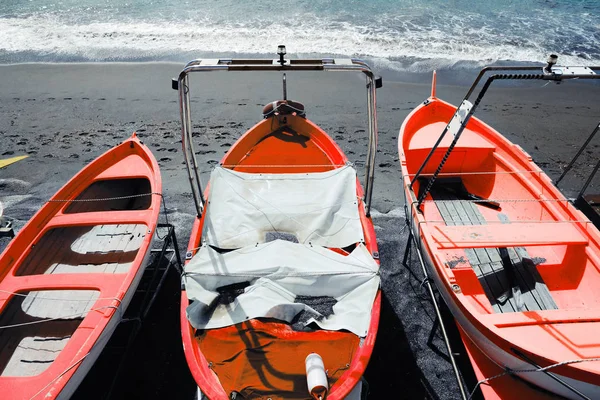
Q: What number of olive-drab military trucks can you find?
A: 0